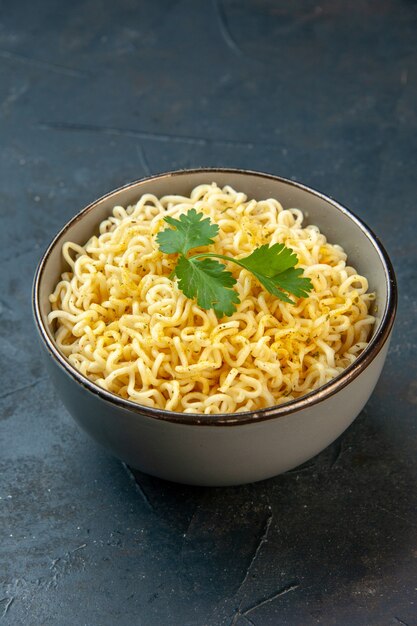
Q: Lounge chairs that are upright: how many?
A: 0